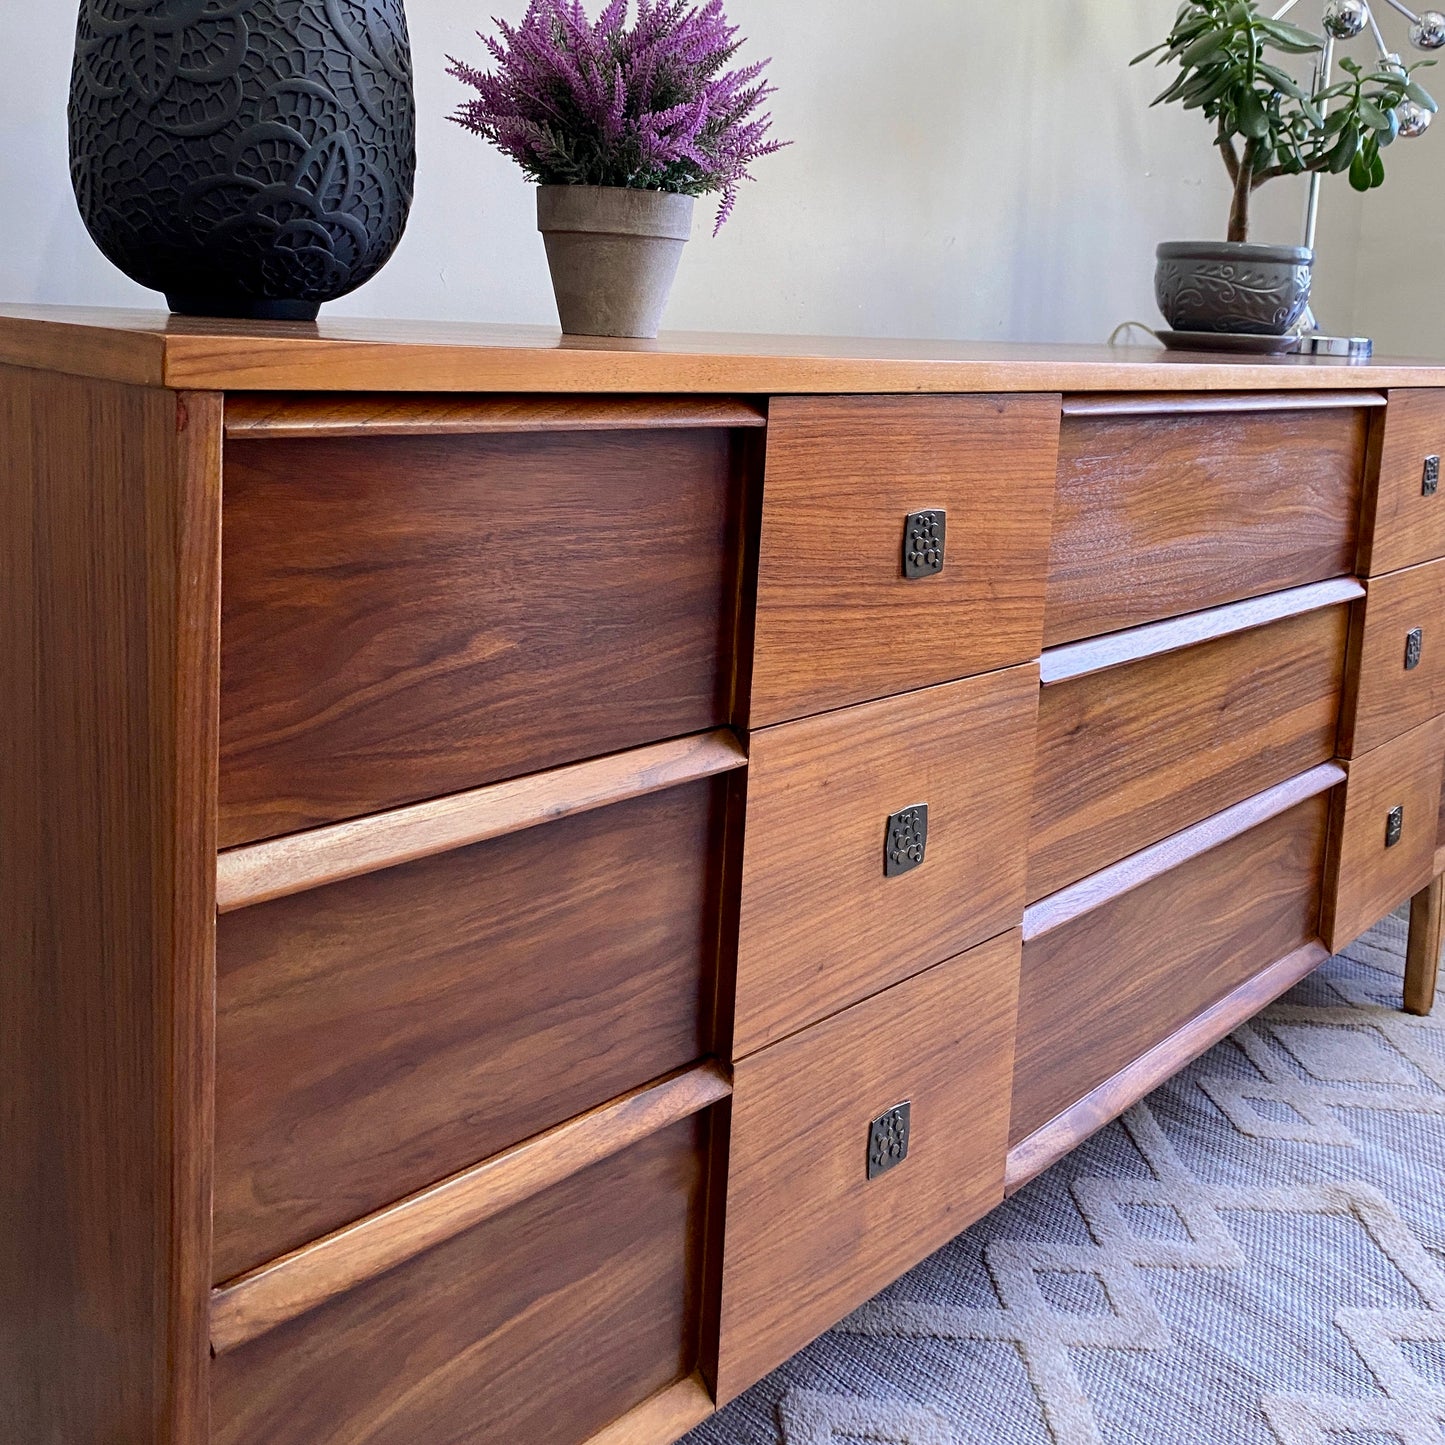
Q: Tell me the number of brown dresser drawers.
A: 12